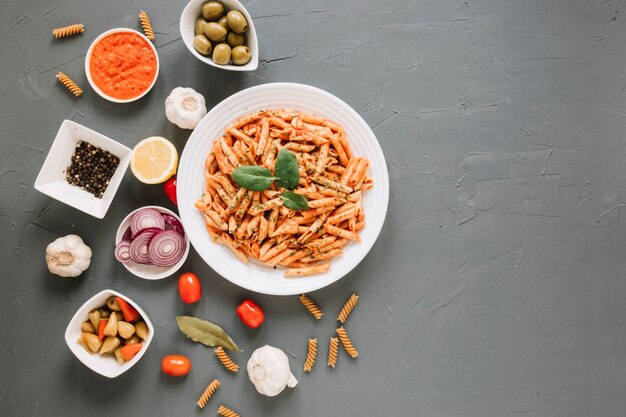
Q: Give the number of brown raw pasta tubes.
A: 11